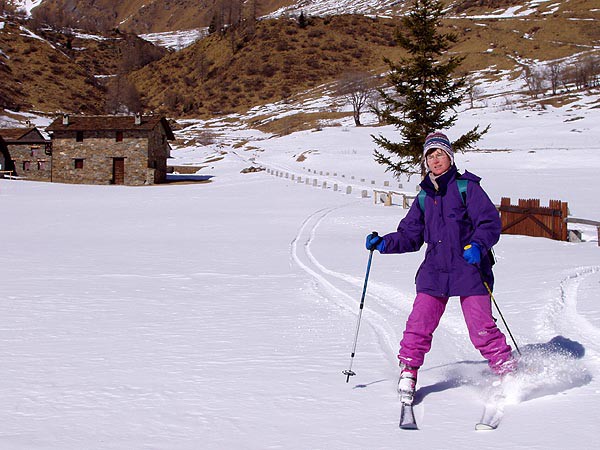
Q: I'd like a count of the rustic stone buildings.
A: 2